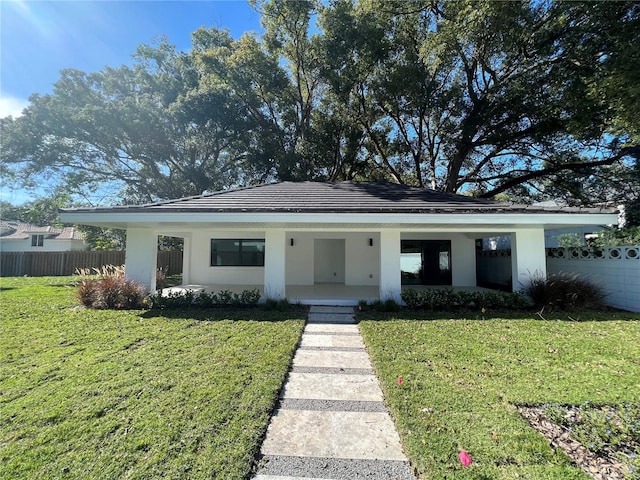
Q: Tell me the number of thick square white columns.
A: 4